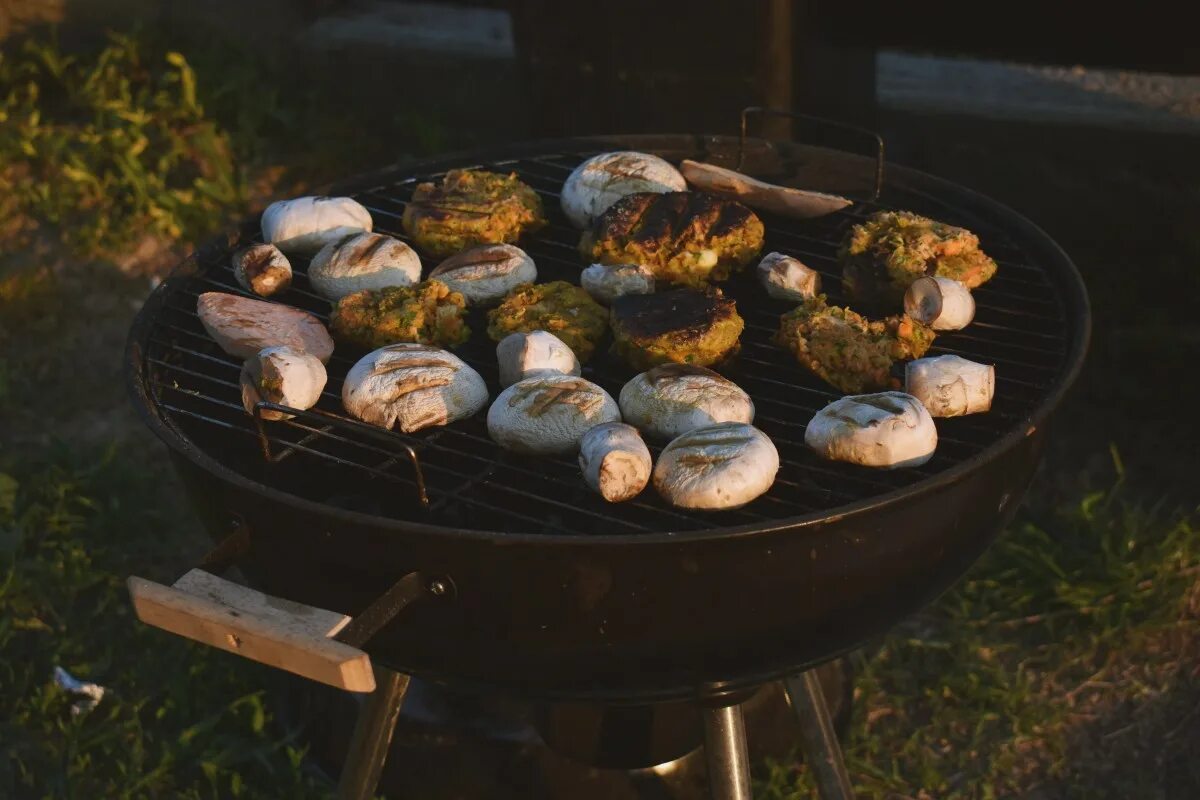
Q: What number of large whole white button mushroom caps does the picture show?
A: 9